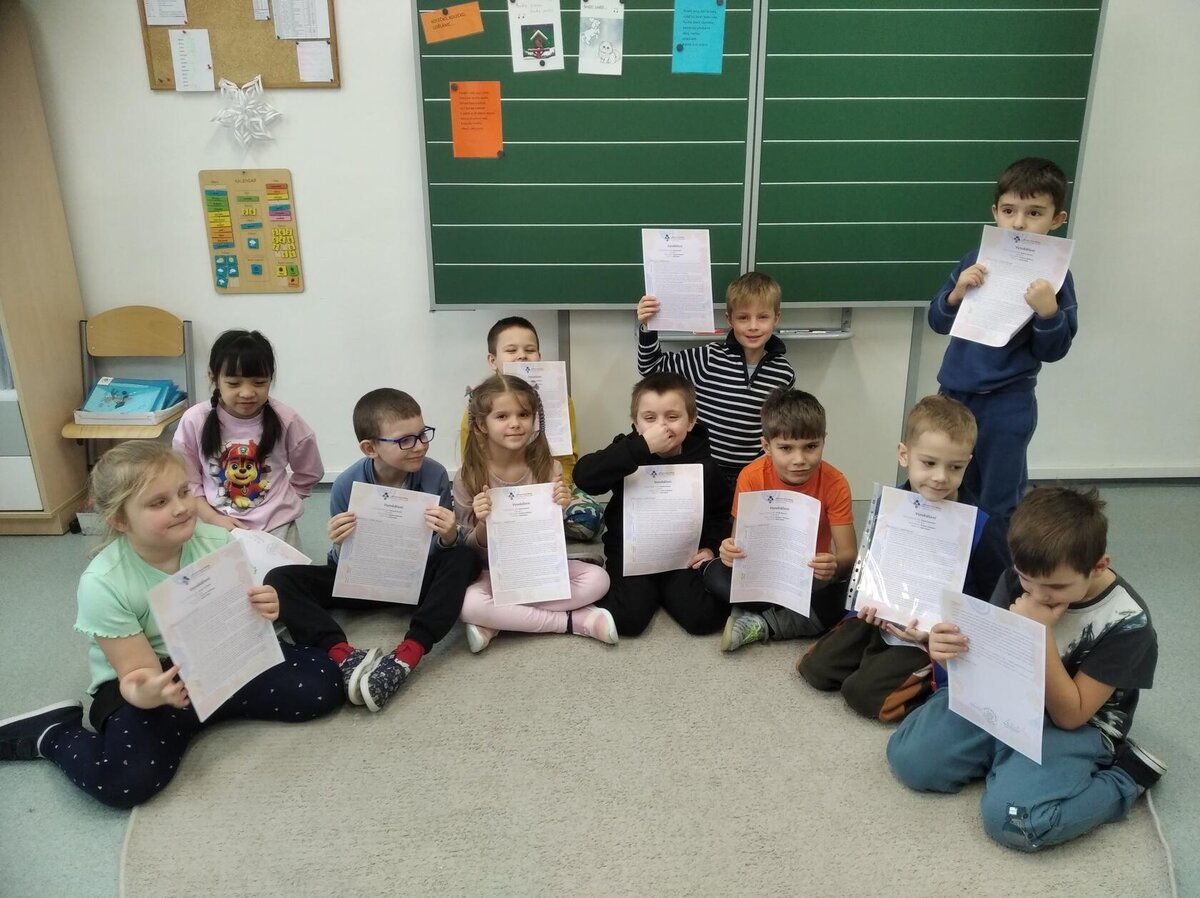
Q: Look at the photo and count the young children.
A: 11